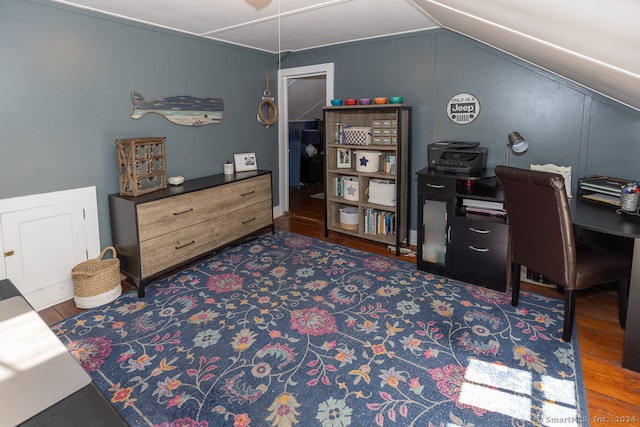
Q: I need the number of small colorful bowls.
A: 5